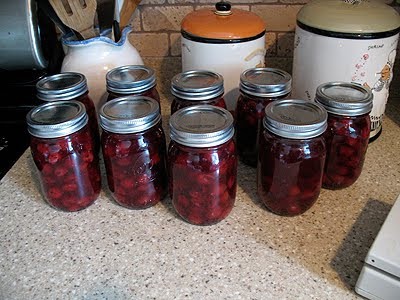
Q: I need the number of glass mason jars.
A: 9